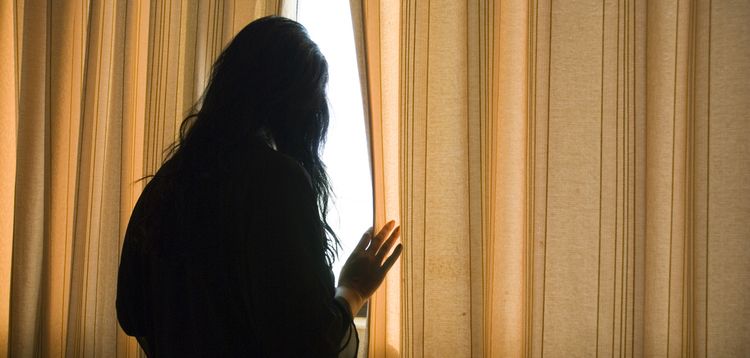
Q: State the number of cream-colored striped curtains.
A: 2